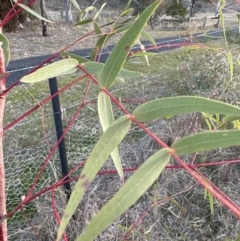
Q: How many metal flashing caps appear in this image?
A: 0